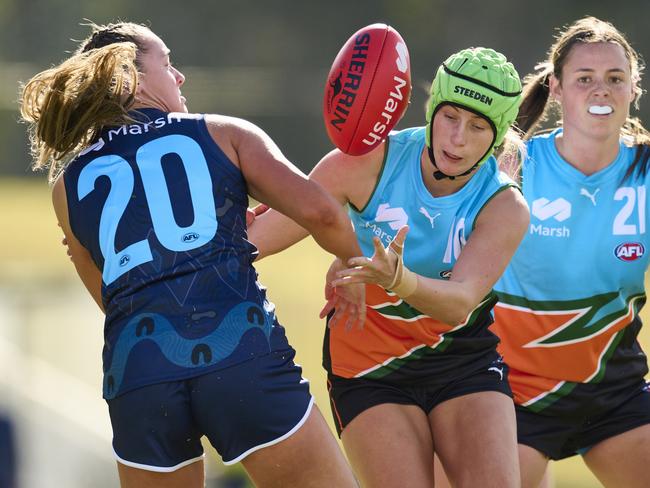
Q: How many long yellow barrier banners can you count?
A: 0